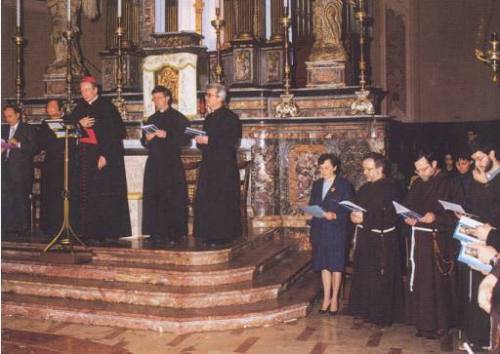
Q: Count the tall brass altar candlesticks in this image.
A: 6